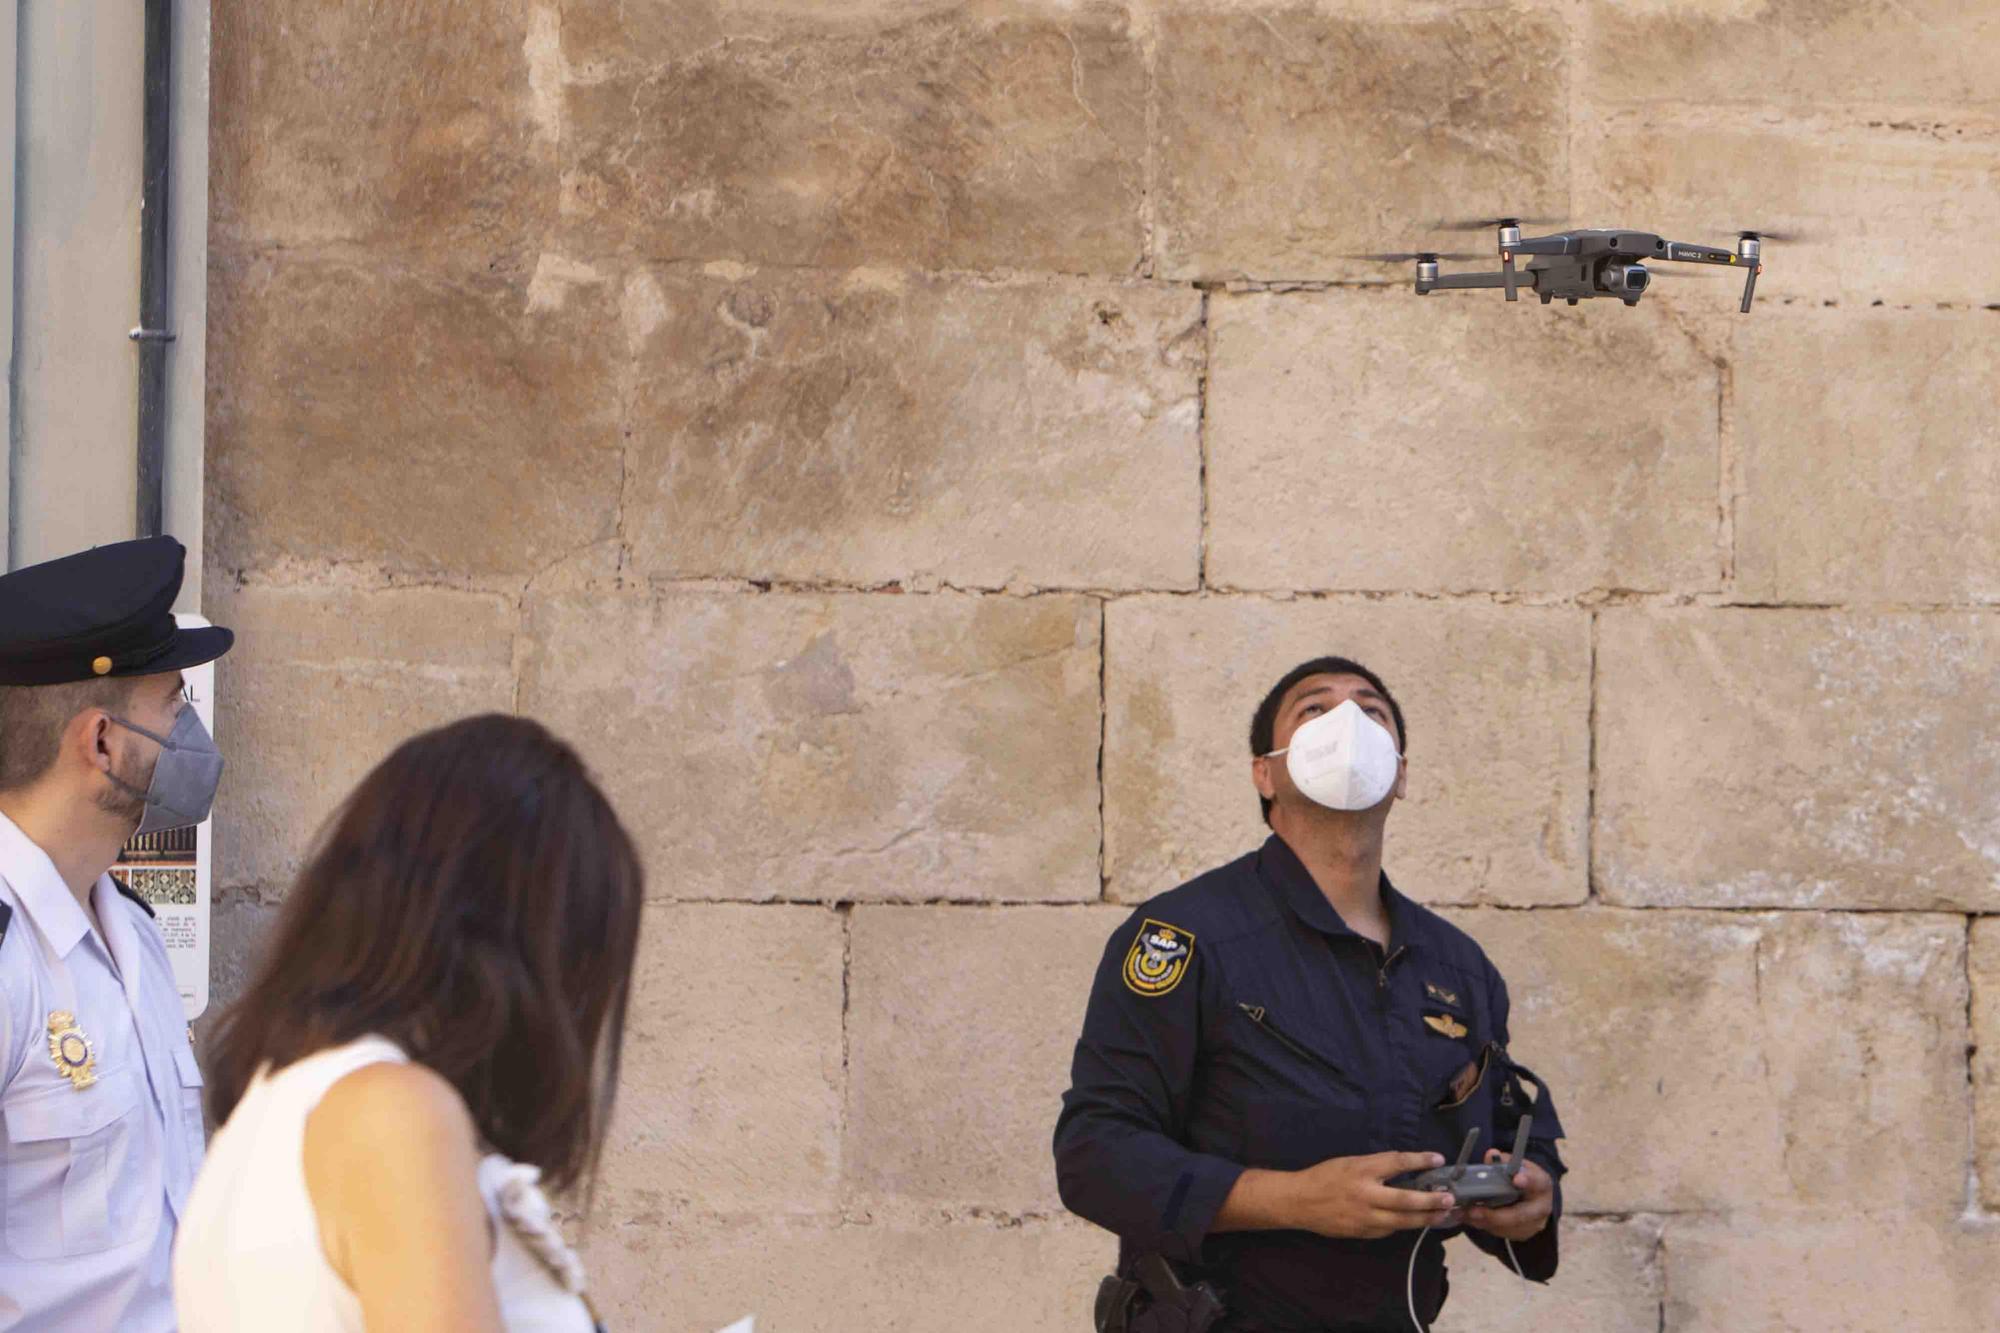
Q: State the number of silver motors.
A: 3